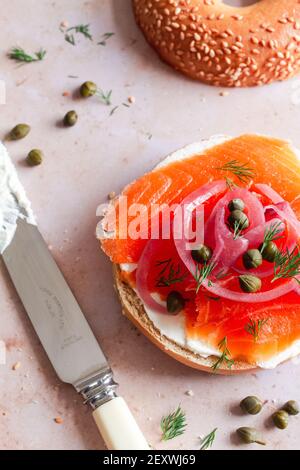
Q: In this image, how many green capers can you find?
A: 15